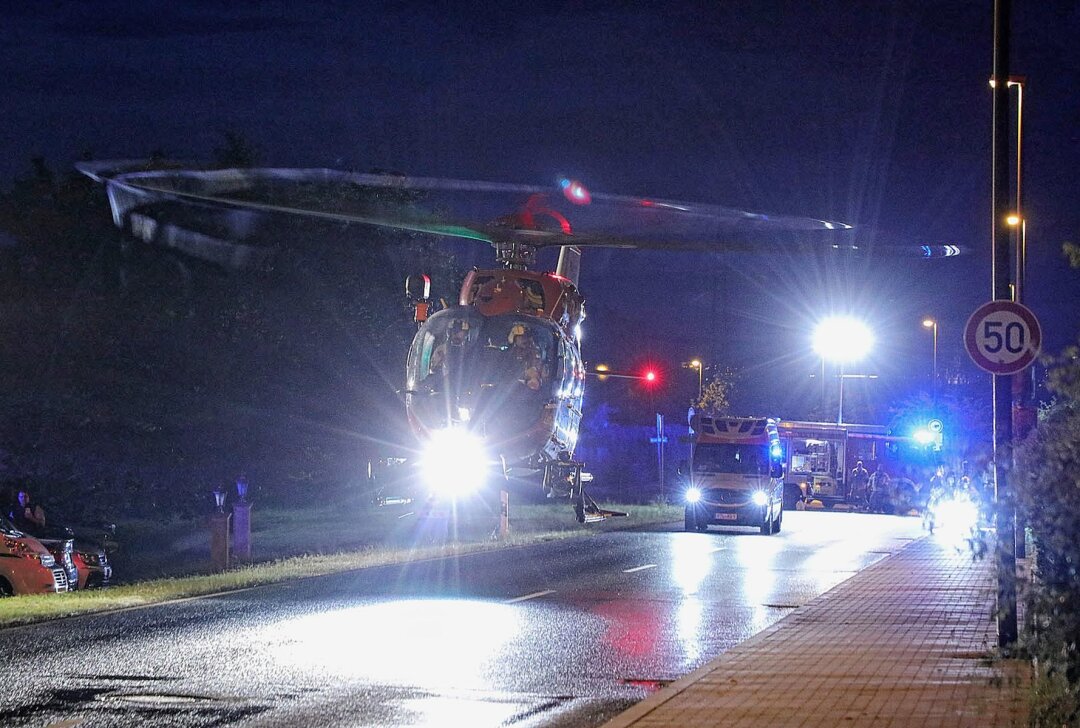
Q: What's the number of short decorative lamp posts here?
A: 2